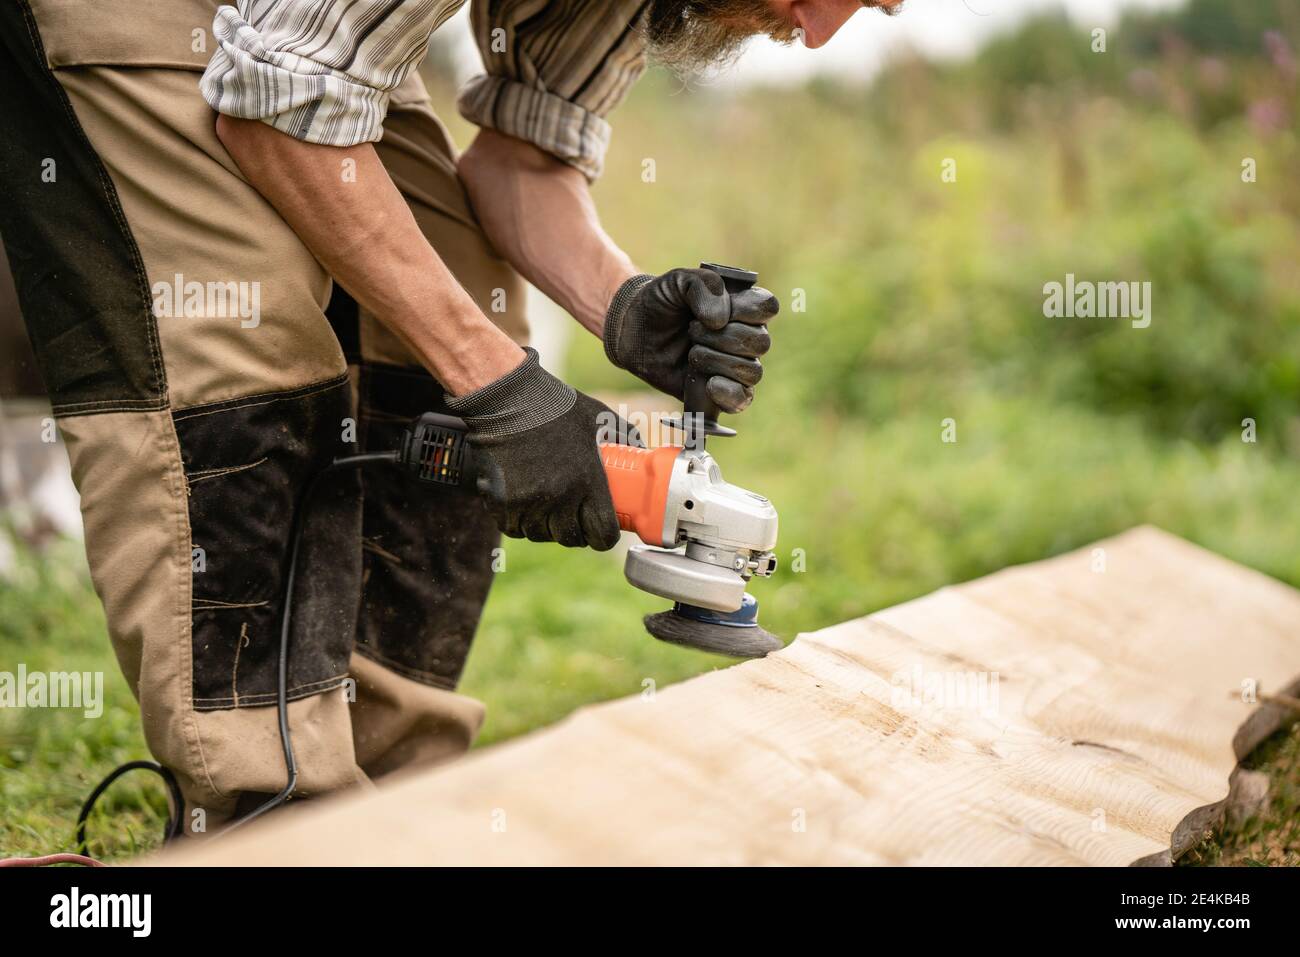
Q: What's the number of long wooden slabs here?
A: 1